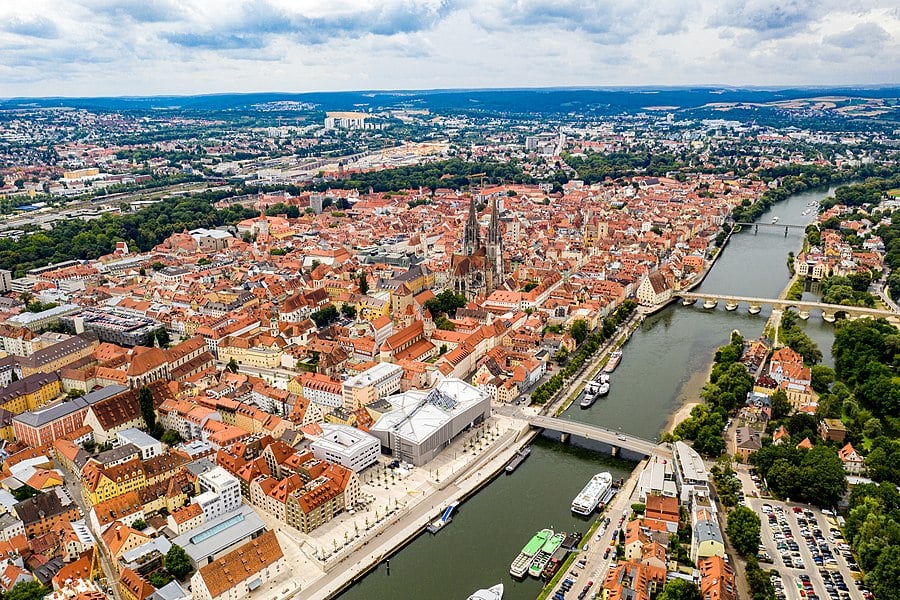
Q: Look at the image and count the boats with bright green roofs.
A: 2